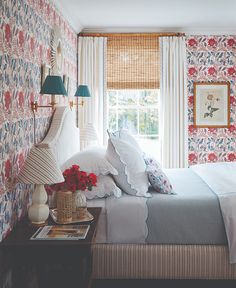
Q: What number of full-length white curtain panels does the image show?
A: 2